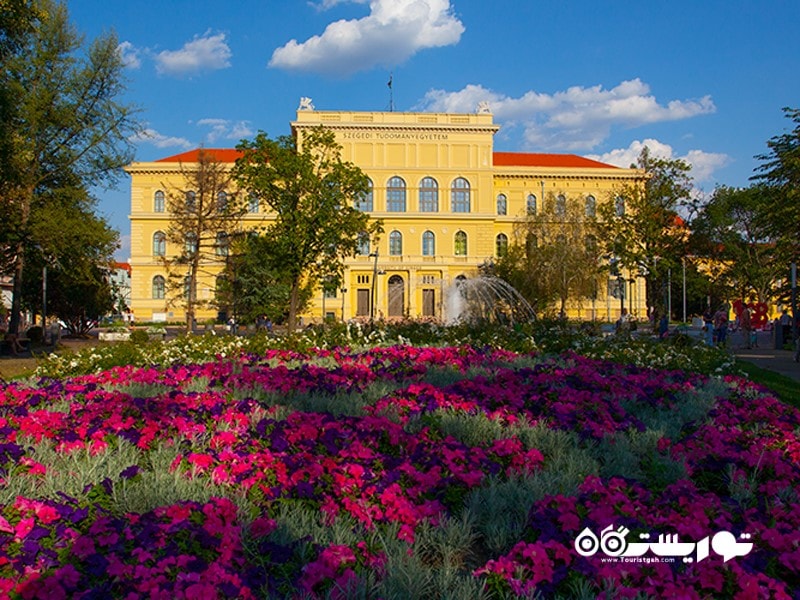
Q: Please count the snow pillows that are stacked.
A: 0